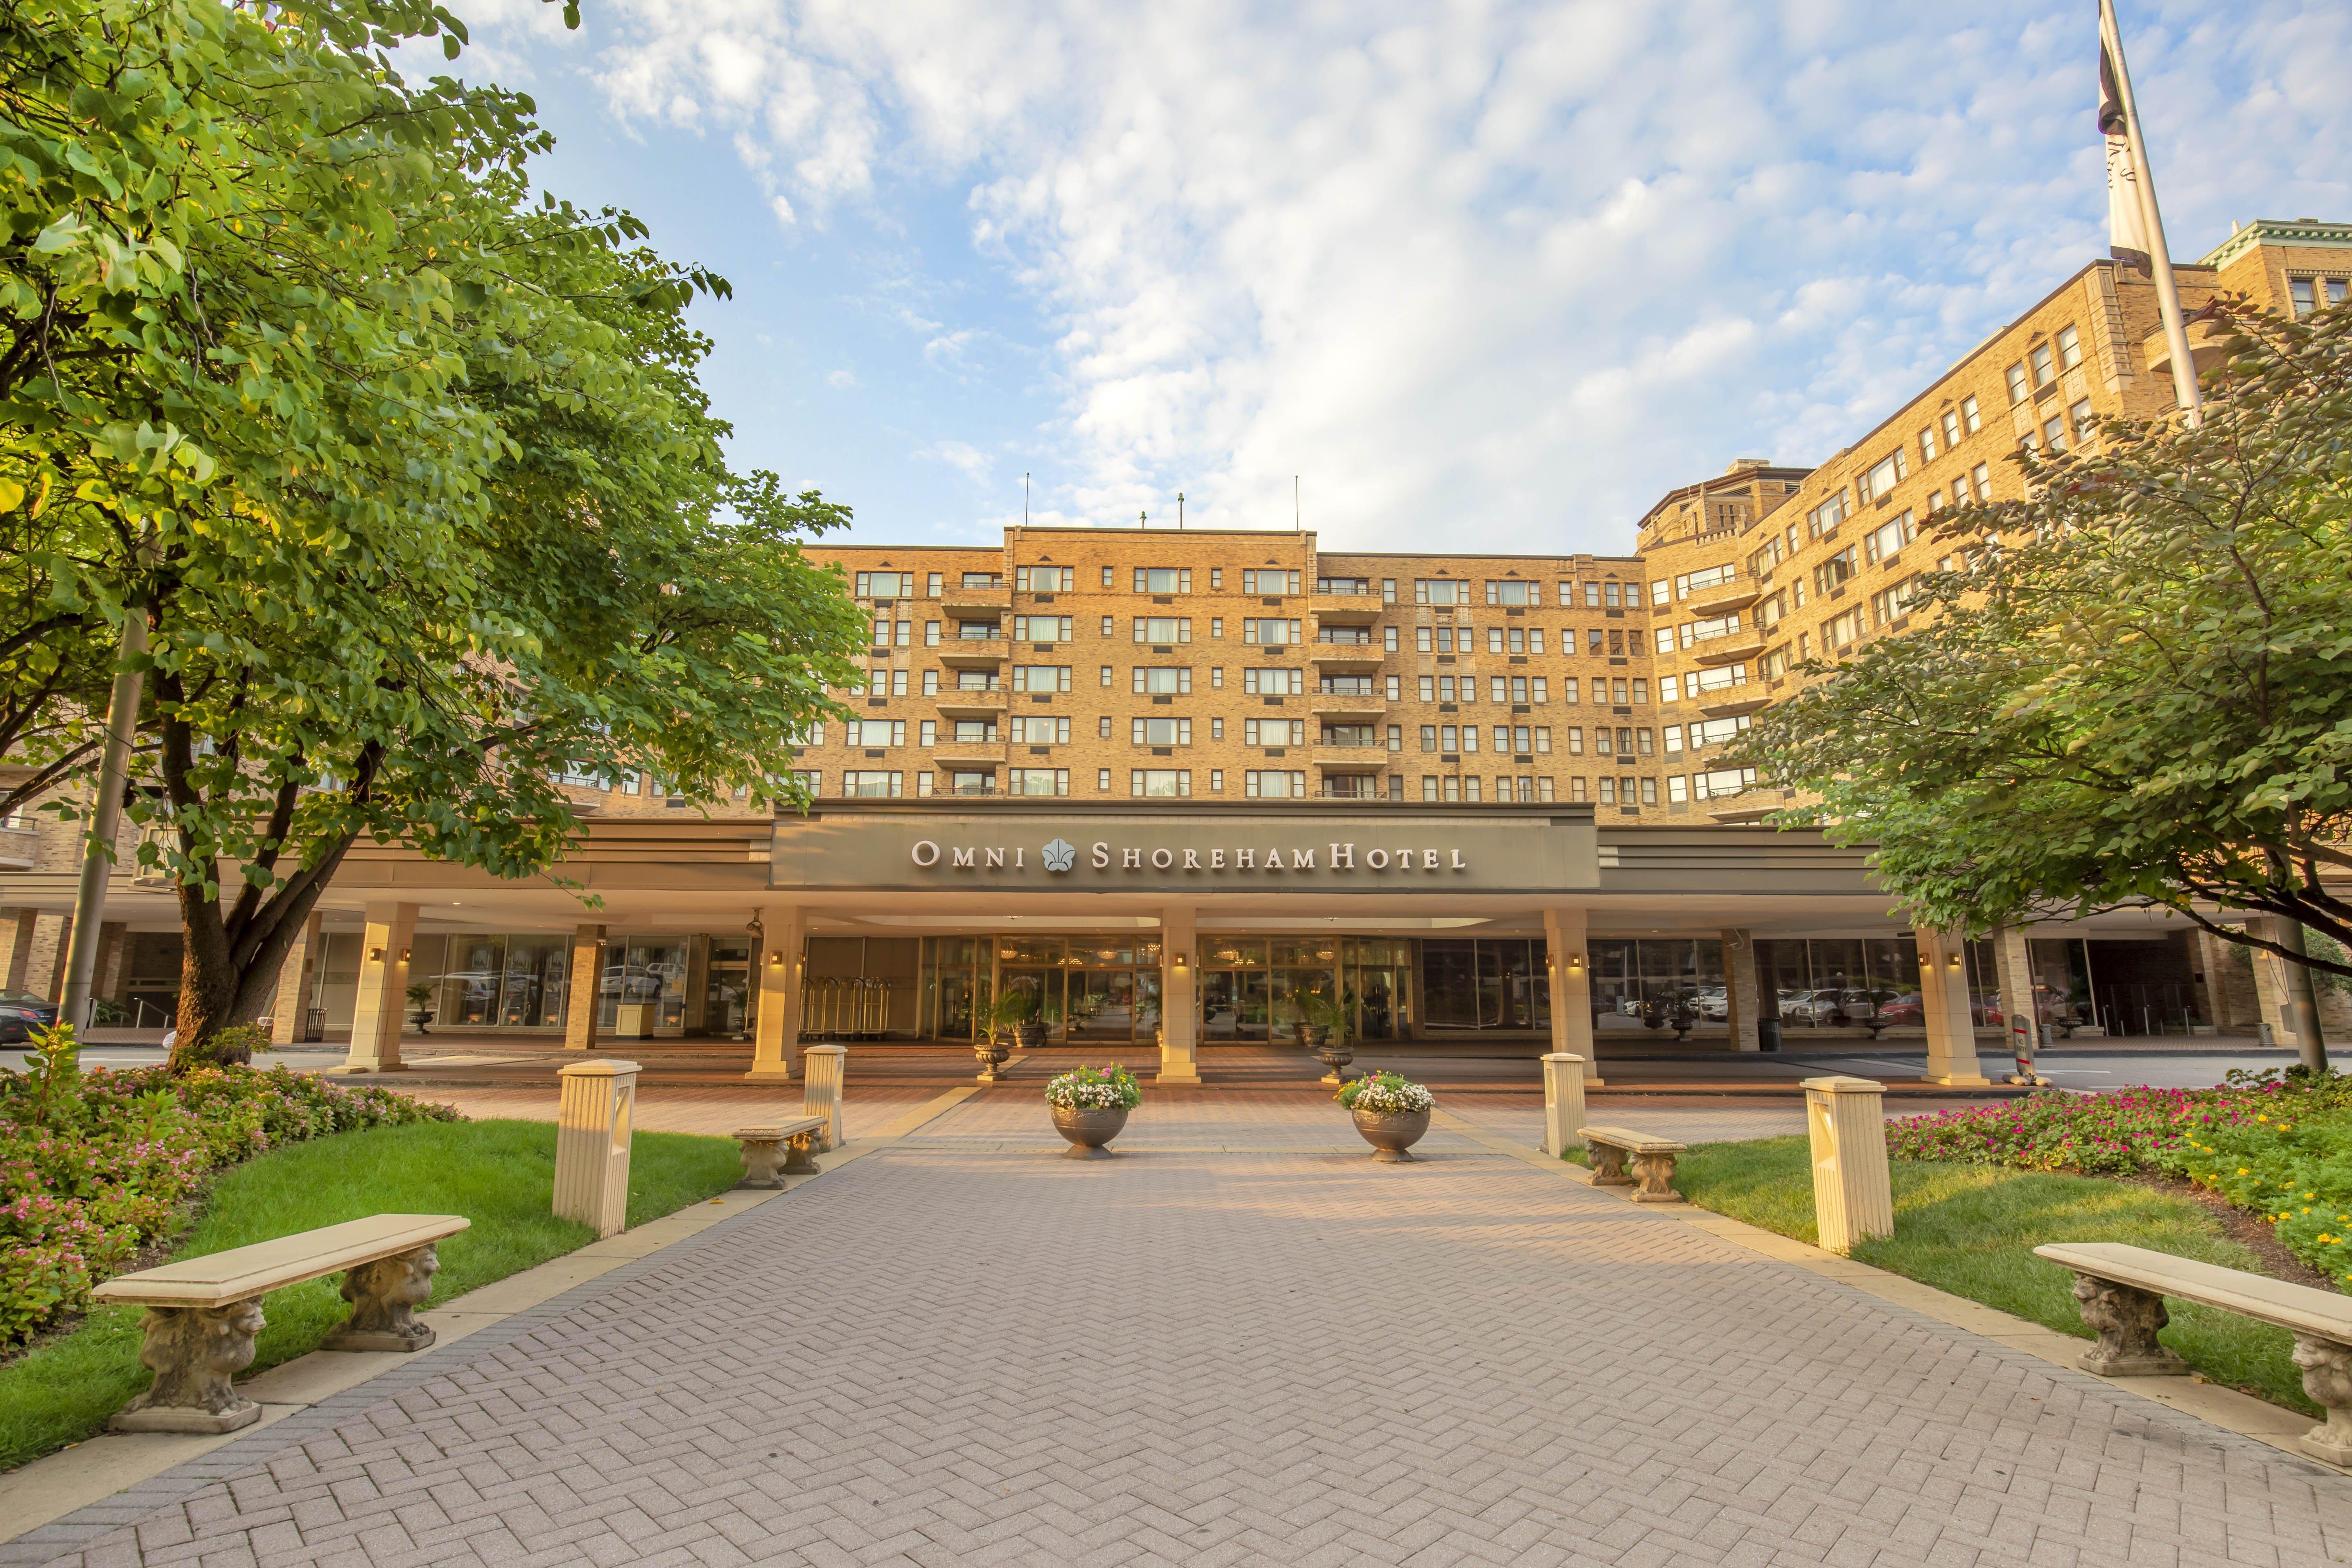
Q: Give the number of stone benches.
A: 4